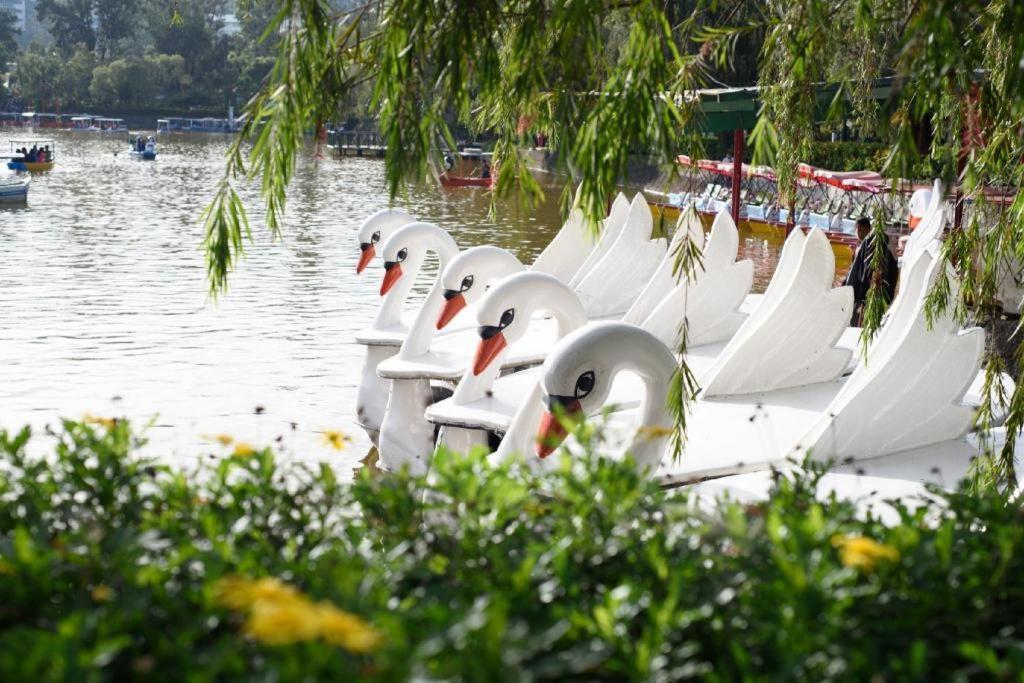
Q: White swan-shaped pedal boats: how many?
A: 5